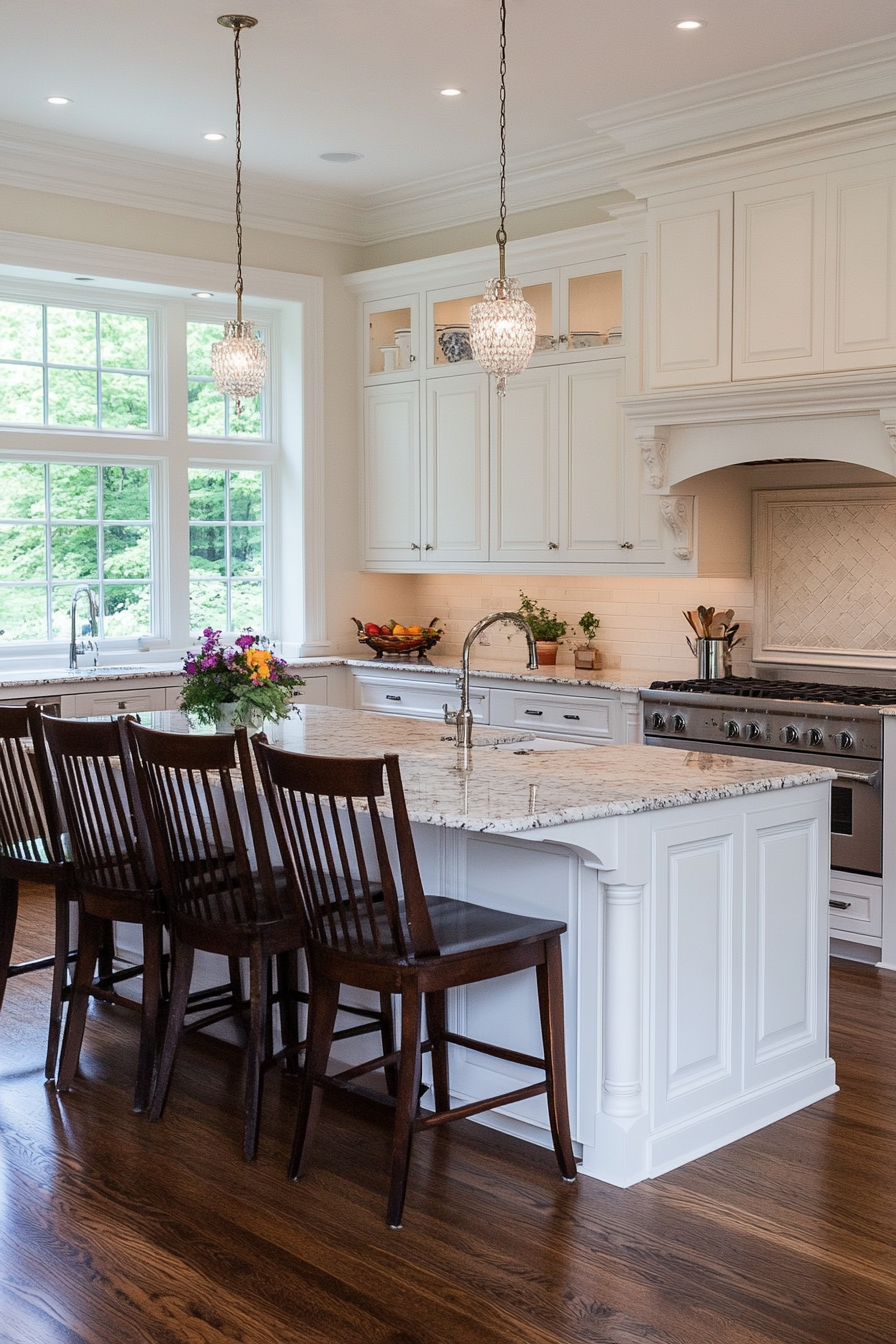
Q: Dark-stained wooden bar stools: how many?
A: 4